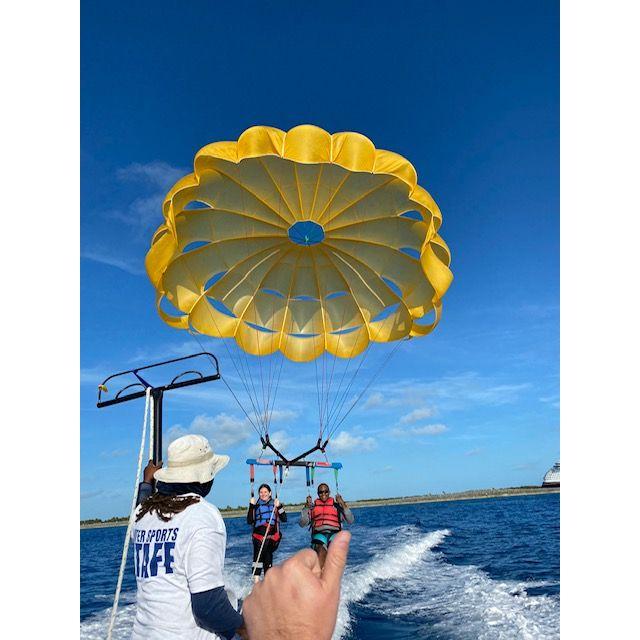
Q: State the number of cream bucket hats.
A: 1